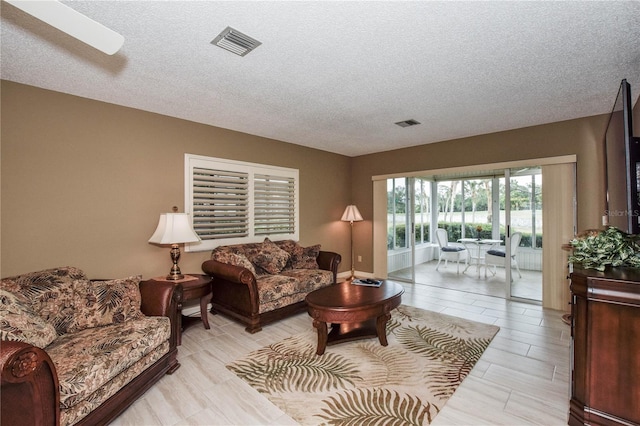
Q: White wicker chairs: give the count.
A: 2